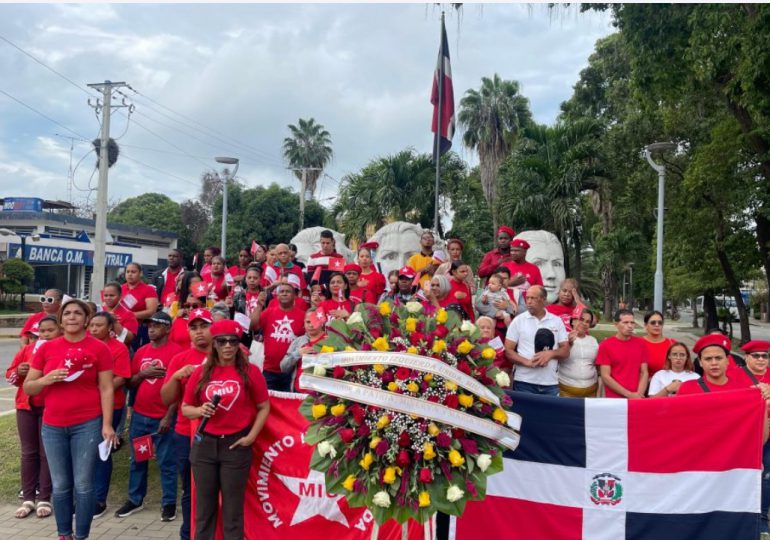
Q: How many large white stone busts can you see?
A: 3